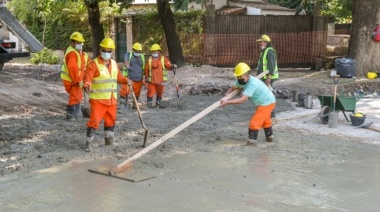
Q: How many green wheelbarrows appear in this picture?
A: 1